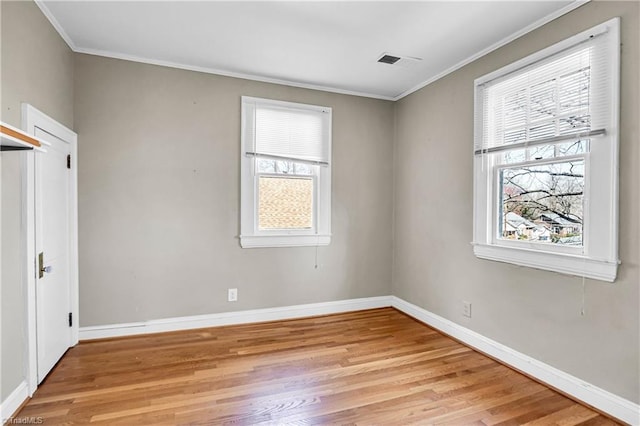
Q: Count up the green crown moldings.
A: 0